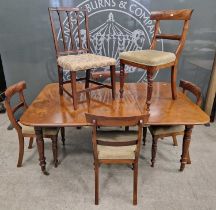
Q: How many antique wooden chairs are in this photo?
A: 6